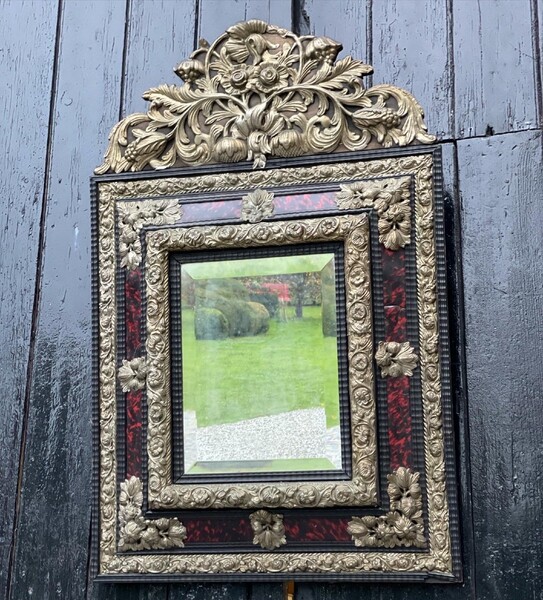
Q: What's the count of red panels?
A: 8